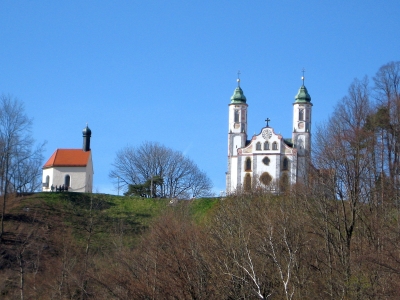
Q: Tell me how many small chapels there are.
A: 1